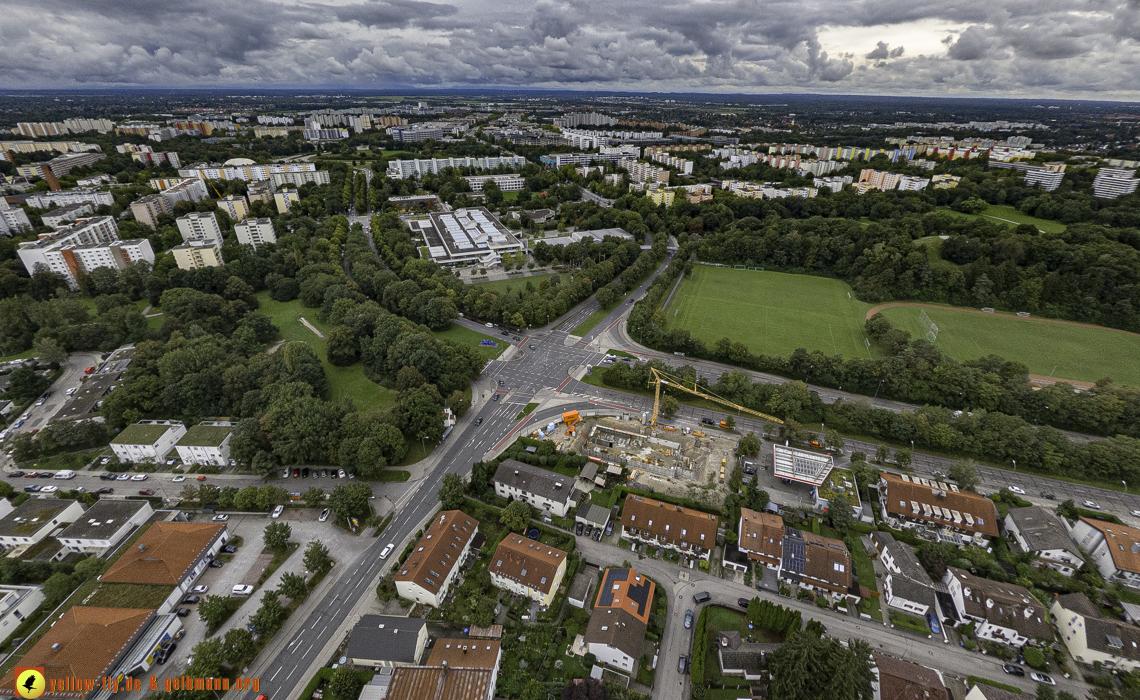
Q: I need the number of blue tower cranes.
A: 0